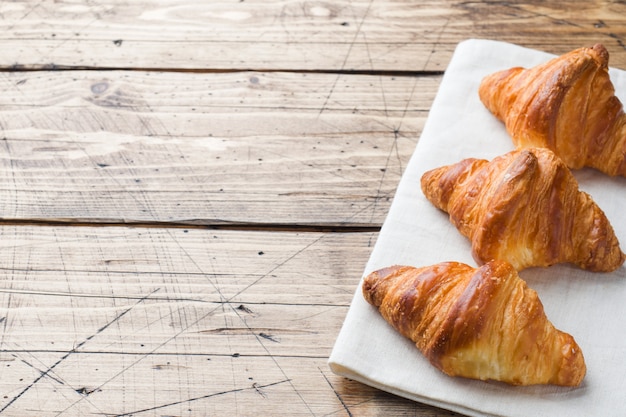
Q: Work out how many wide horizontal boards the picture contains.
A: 3